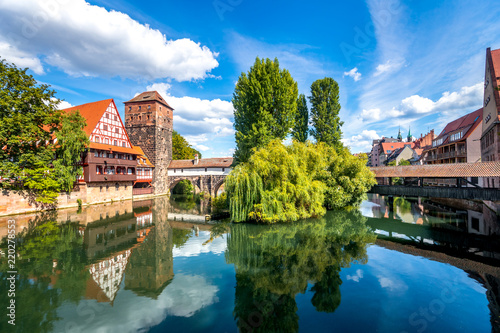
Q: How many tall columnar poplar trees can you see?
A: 3